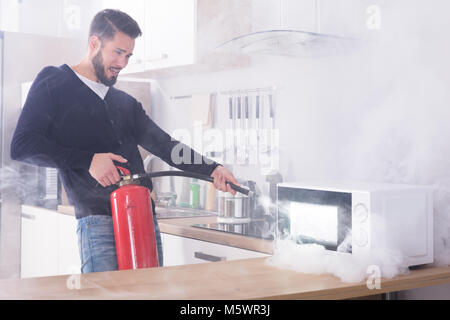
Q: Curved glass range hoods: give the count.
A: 1